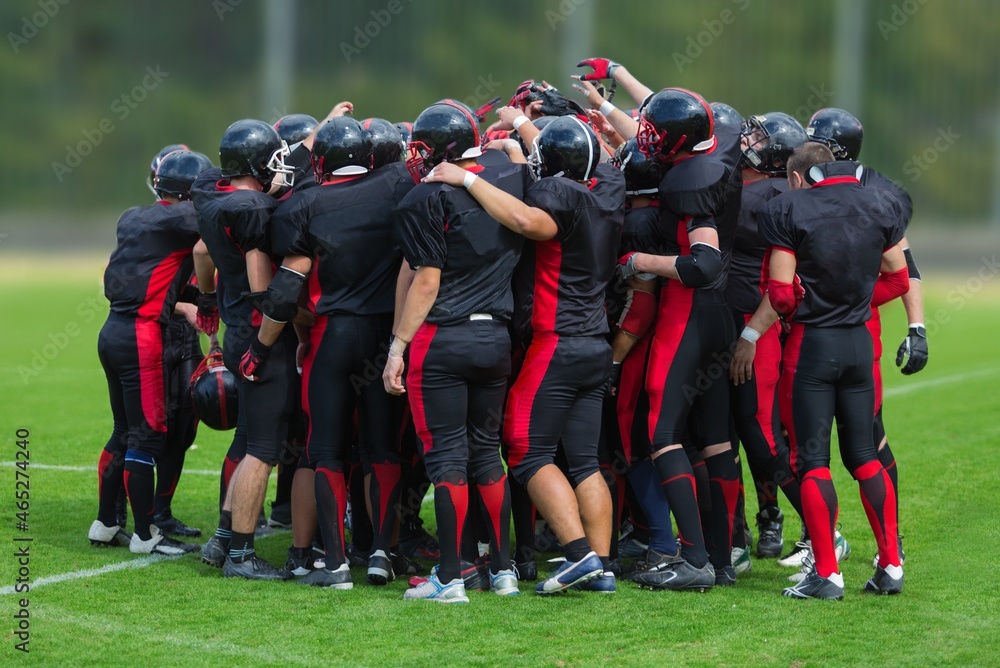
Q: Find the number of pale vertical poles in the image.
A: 3